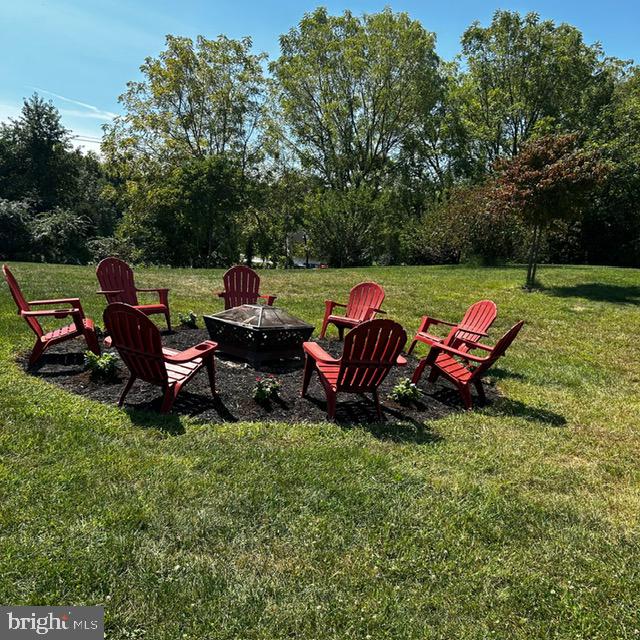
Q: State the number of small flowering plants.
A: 4